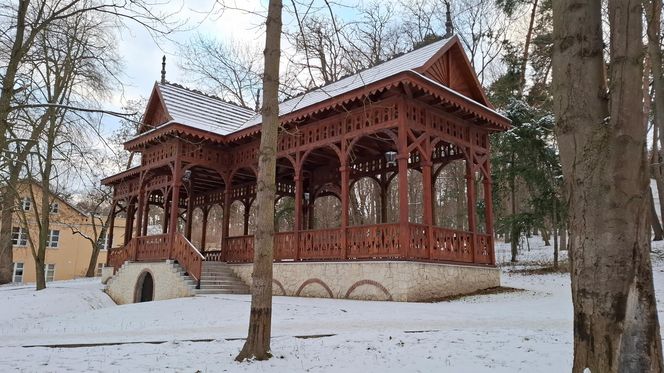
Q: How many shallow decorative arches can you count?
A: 3